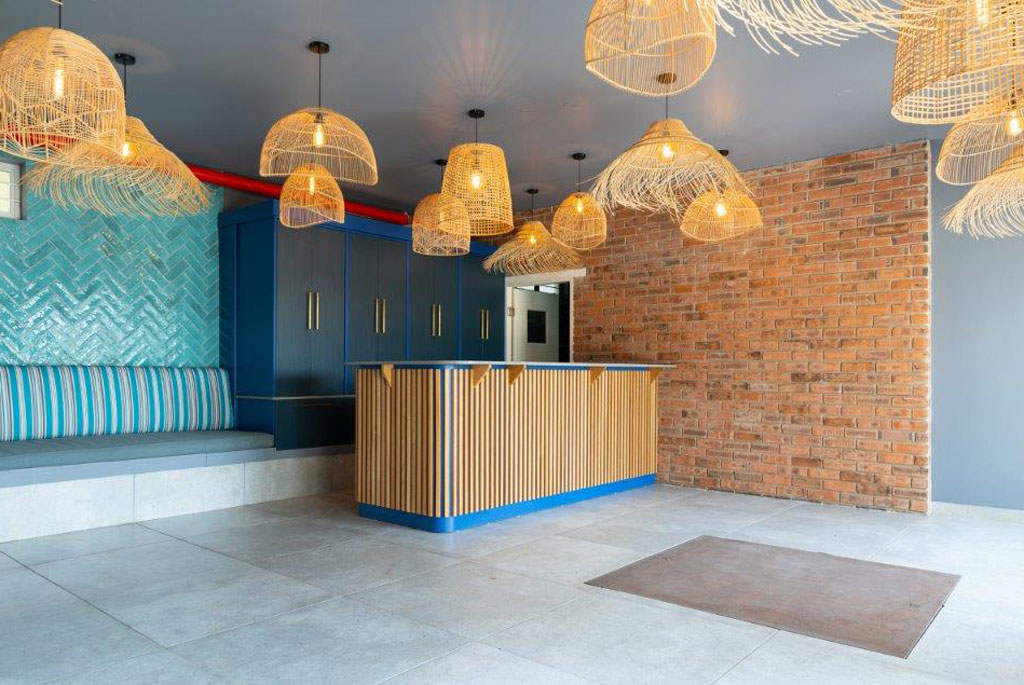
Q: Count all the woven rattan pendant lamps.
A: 15